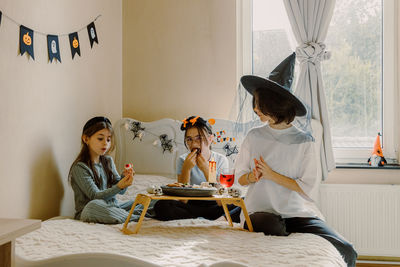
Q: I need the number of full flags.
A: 4